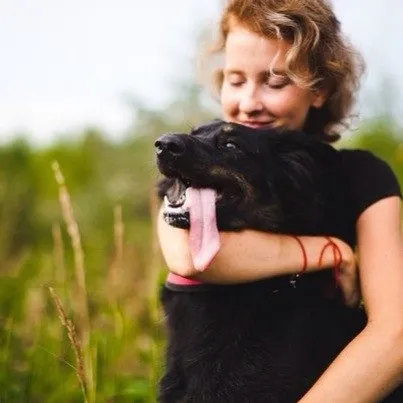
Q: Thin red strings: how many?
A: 2